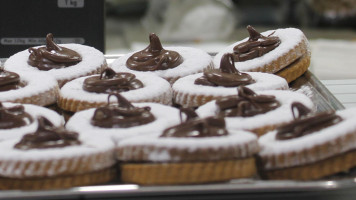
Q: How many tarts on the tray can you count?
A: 12